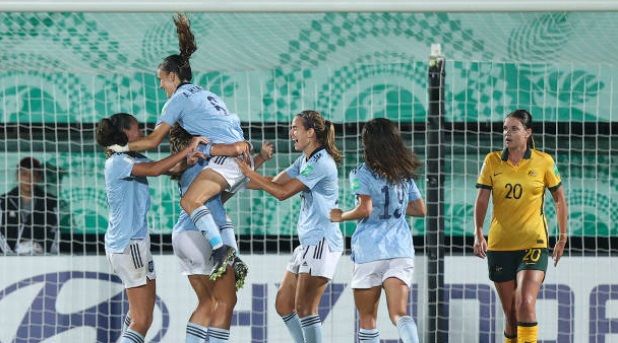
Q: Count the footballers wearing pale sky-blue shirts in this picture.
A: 5